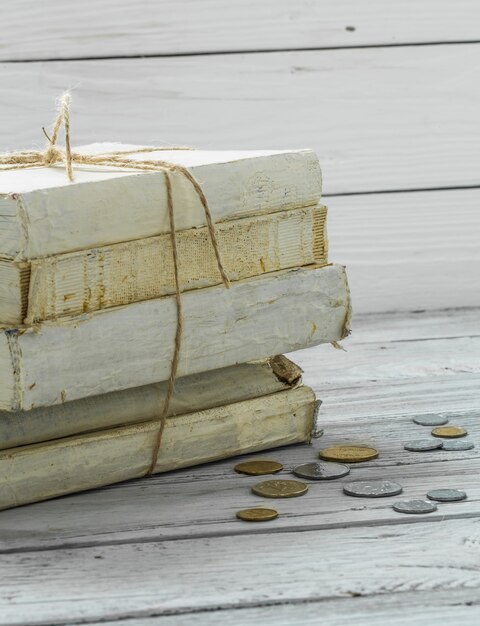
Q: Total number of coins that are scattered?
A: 12